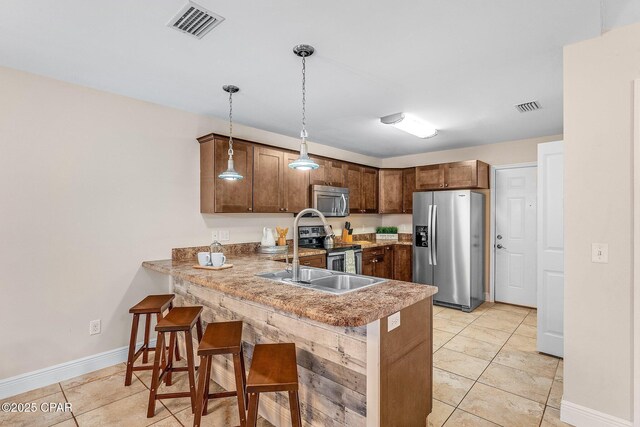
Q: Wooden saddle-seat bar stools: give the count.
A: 4